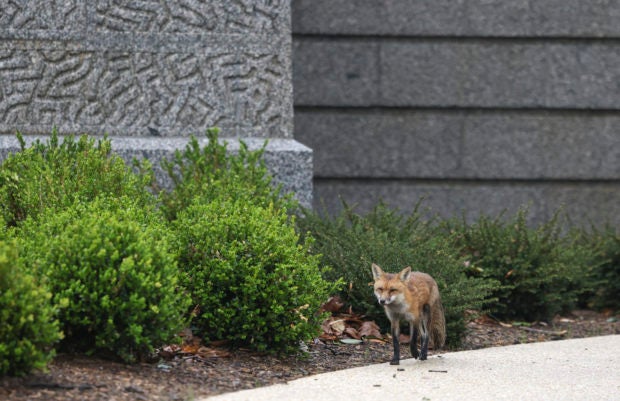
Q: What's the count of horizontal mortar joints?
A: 3